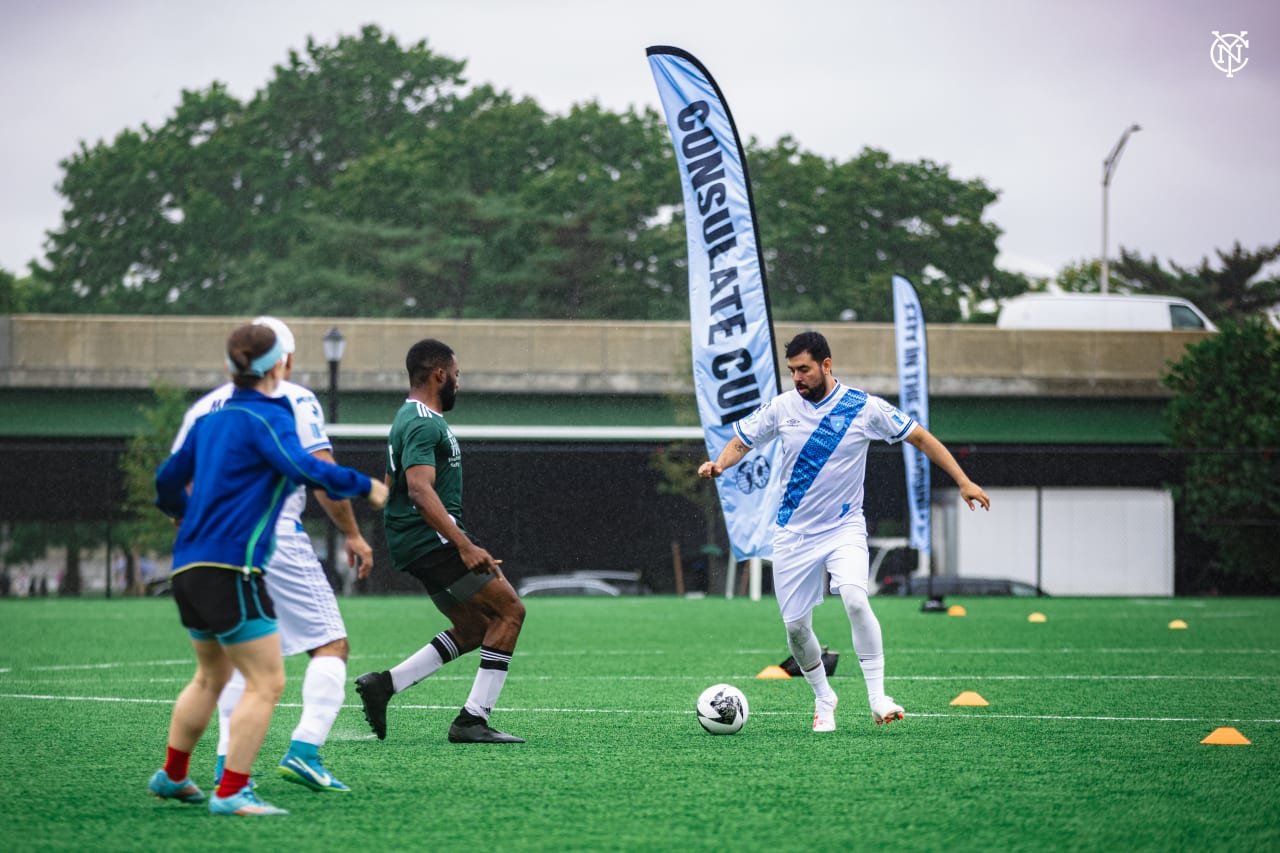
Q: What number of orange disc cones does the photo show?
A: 6